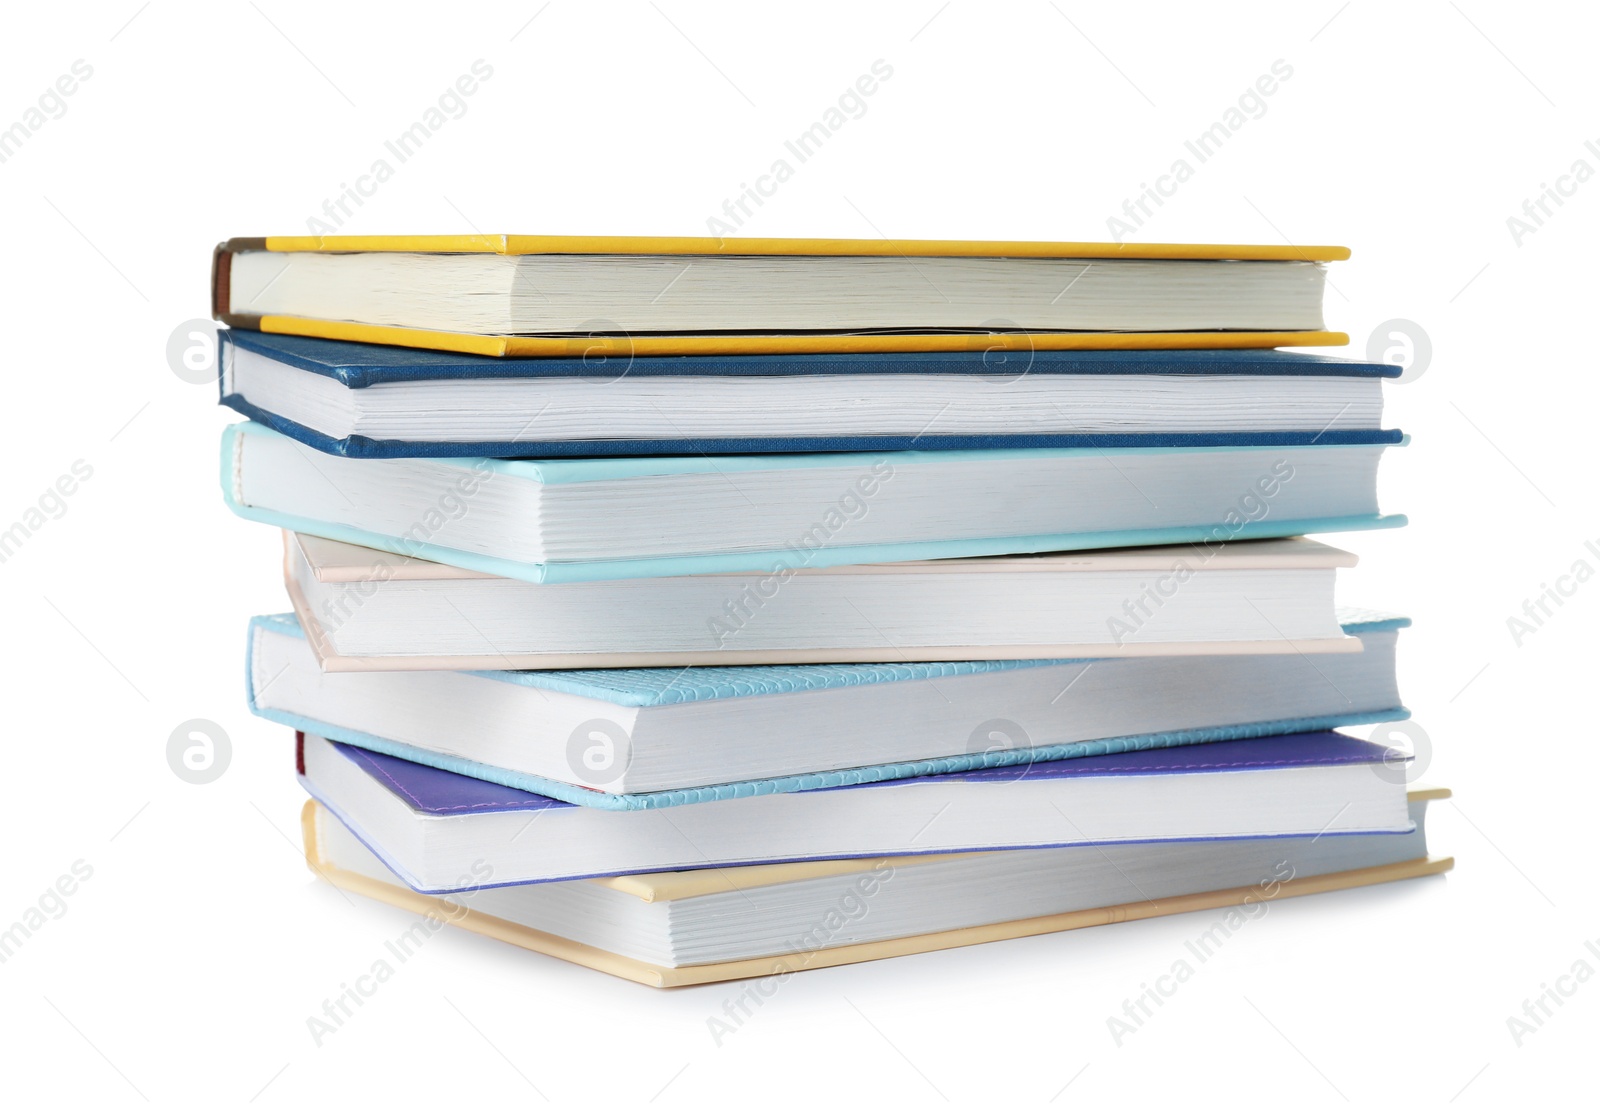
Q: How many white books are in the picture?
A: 0